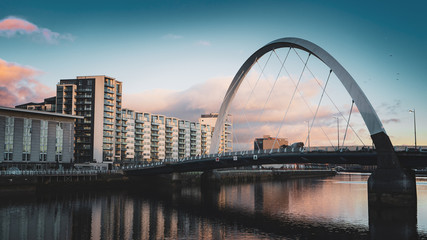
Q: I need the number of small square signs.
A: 3